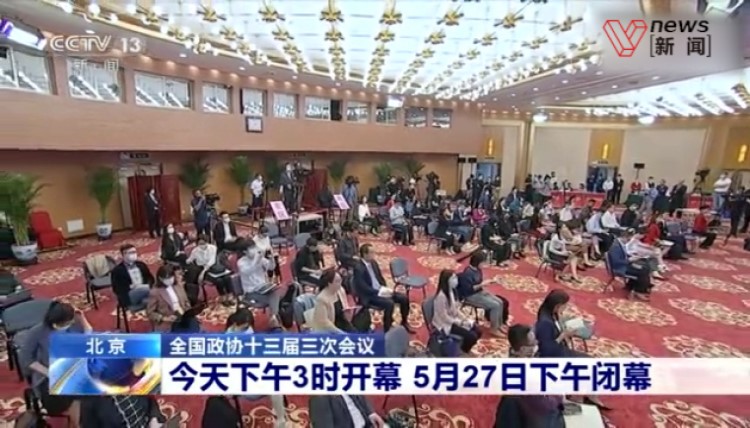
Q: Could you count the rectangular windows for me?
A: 11